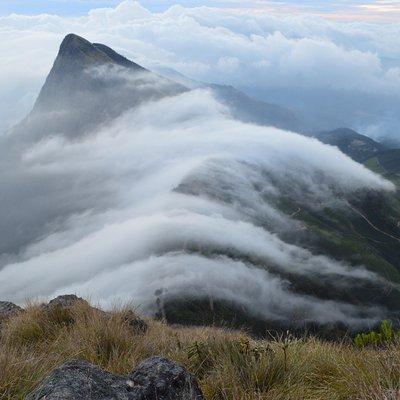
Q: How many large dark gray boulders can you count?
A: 2